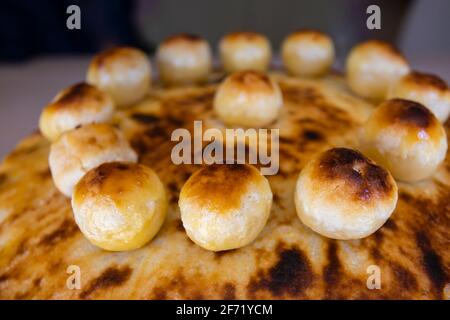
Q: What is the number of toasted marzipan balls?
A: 13